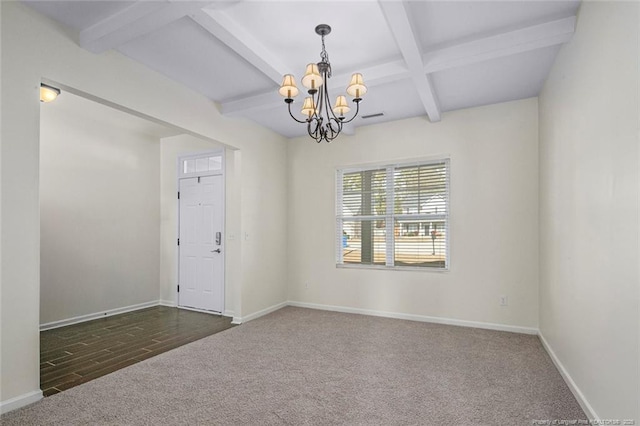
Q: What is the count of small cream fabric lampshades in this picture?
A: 5